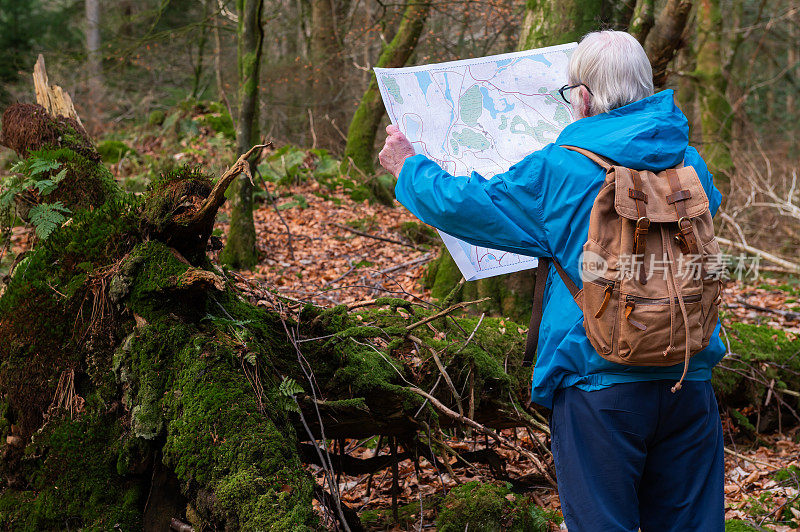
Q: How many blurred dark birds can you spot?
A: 0